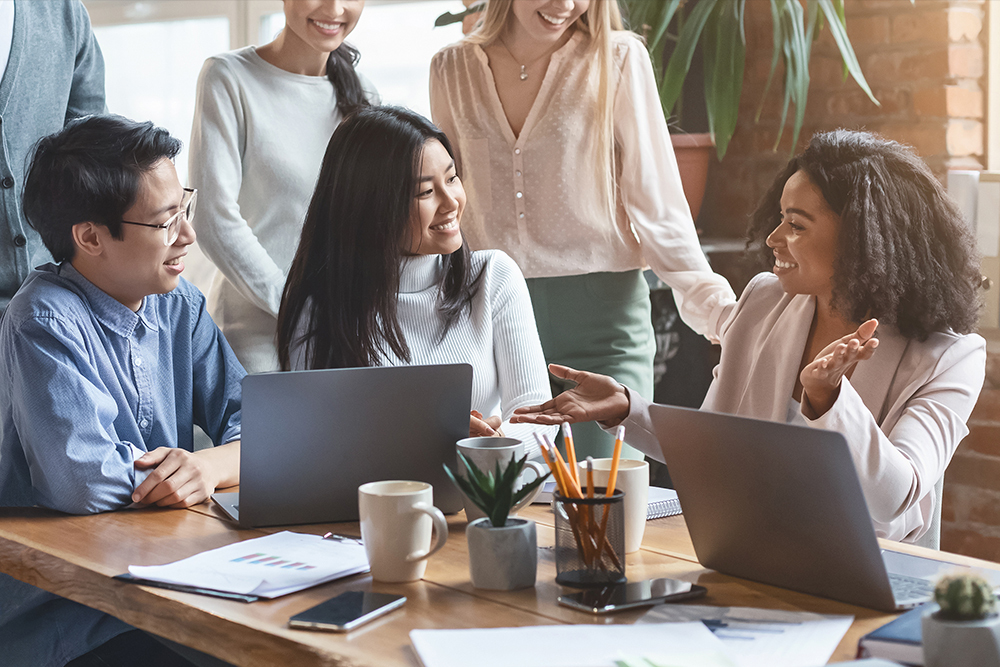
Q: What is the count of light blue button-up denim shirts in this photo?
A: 1